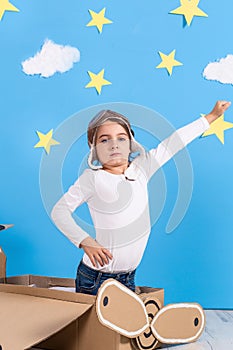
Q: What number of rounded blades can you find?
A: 2